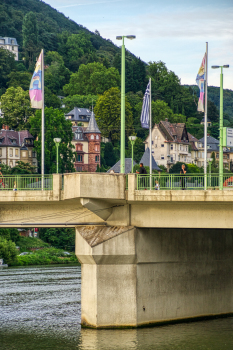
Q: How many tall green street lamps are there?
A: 2